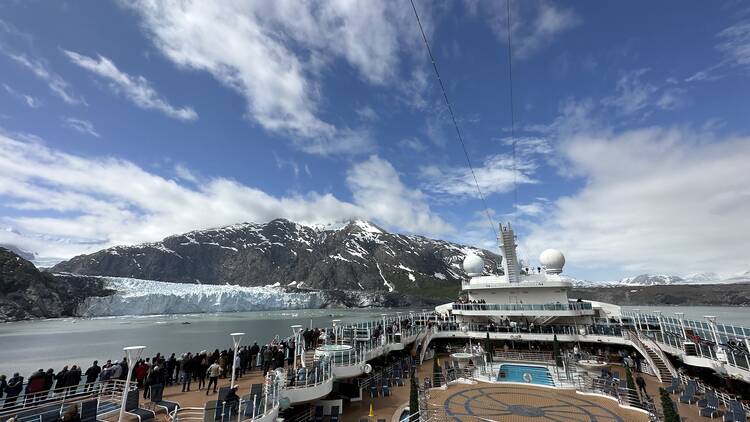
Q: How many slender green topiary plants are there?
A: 6